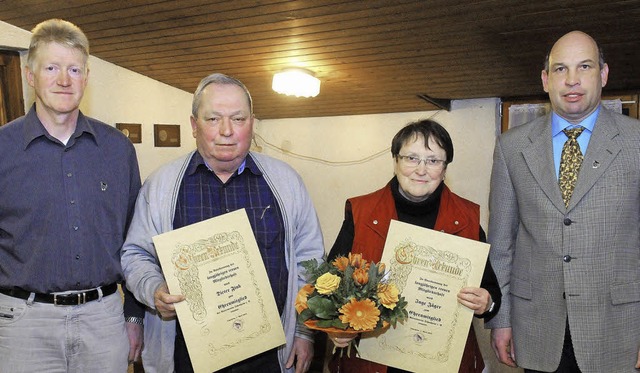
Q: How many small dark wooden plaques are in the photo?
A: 2